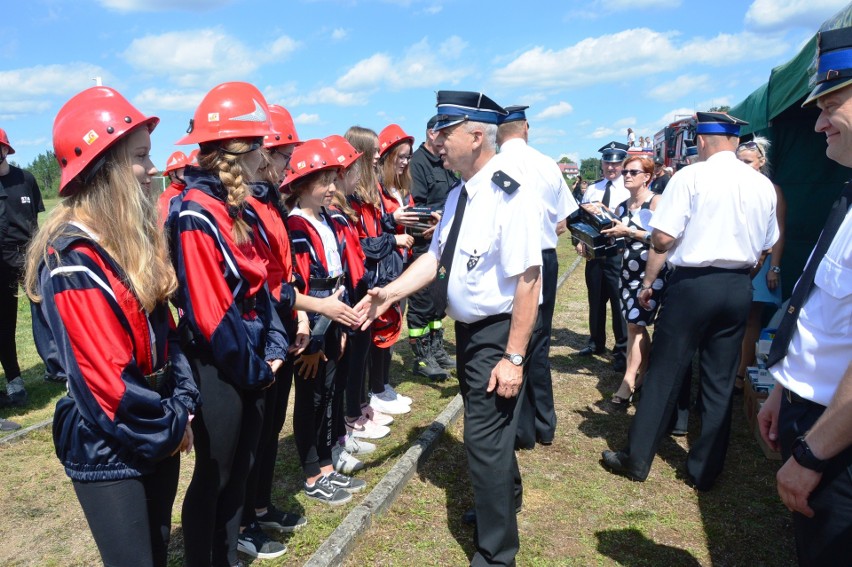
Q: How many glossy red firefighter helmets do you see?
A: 10